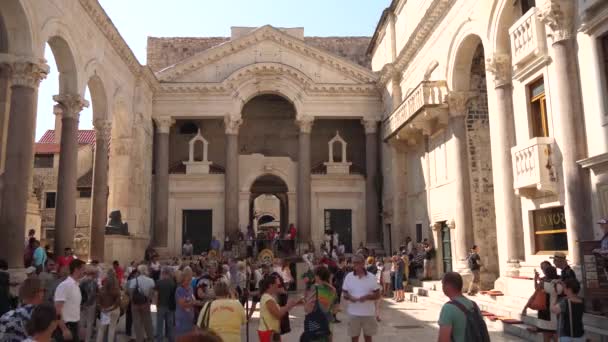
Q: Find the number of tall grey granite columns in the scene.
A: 10